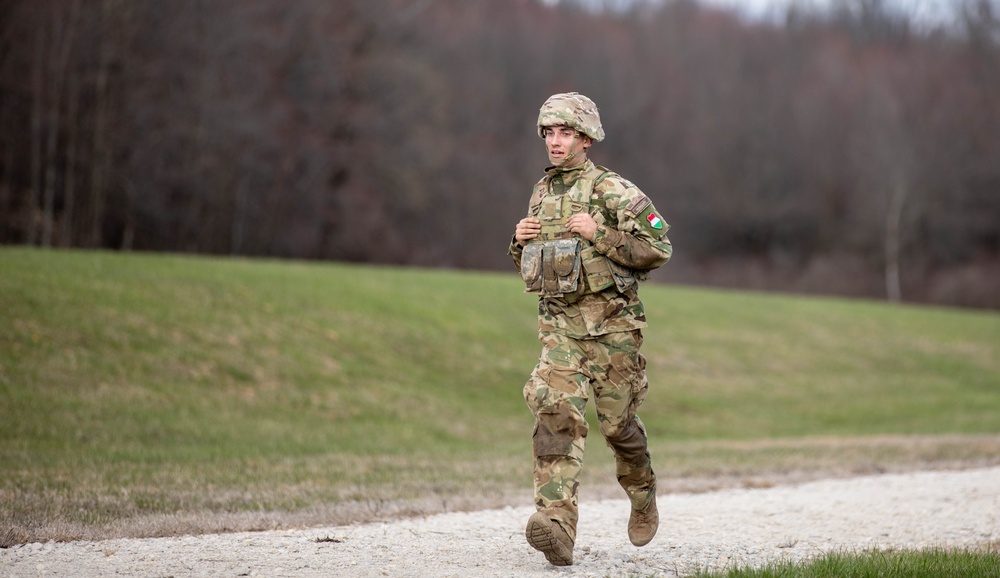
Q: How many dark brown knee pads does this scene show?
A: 2